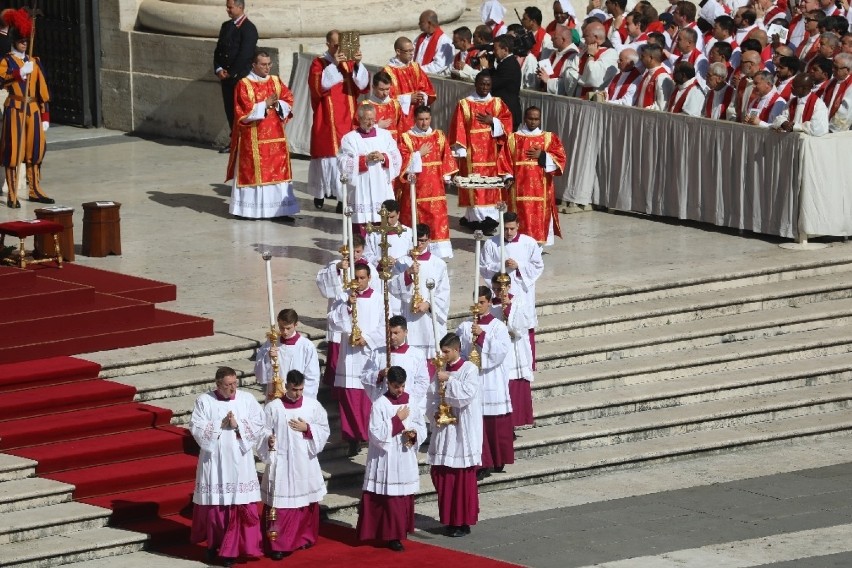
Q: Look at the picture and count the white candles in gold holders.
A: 7